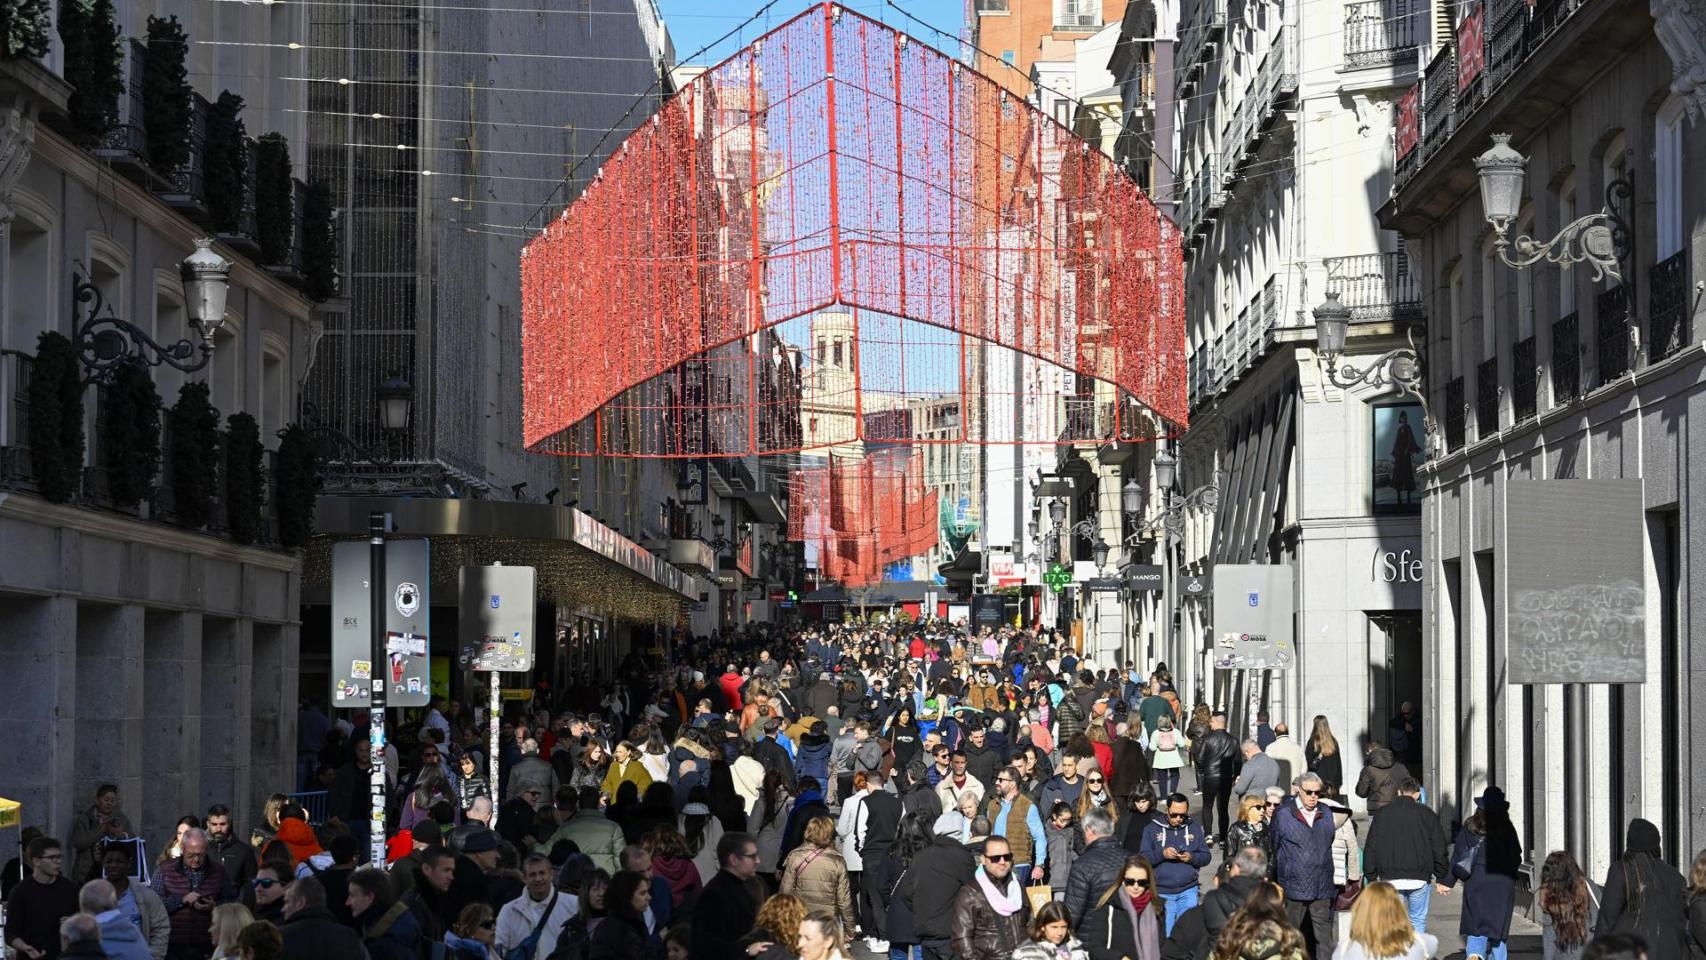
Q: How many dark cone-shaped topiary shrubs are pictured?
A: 11